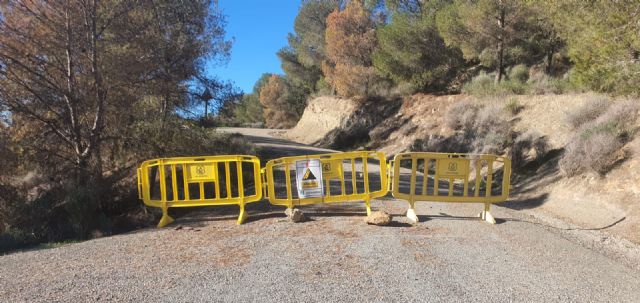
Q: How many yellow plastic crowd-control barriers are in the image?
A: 3